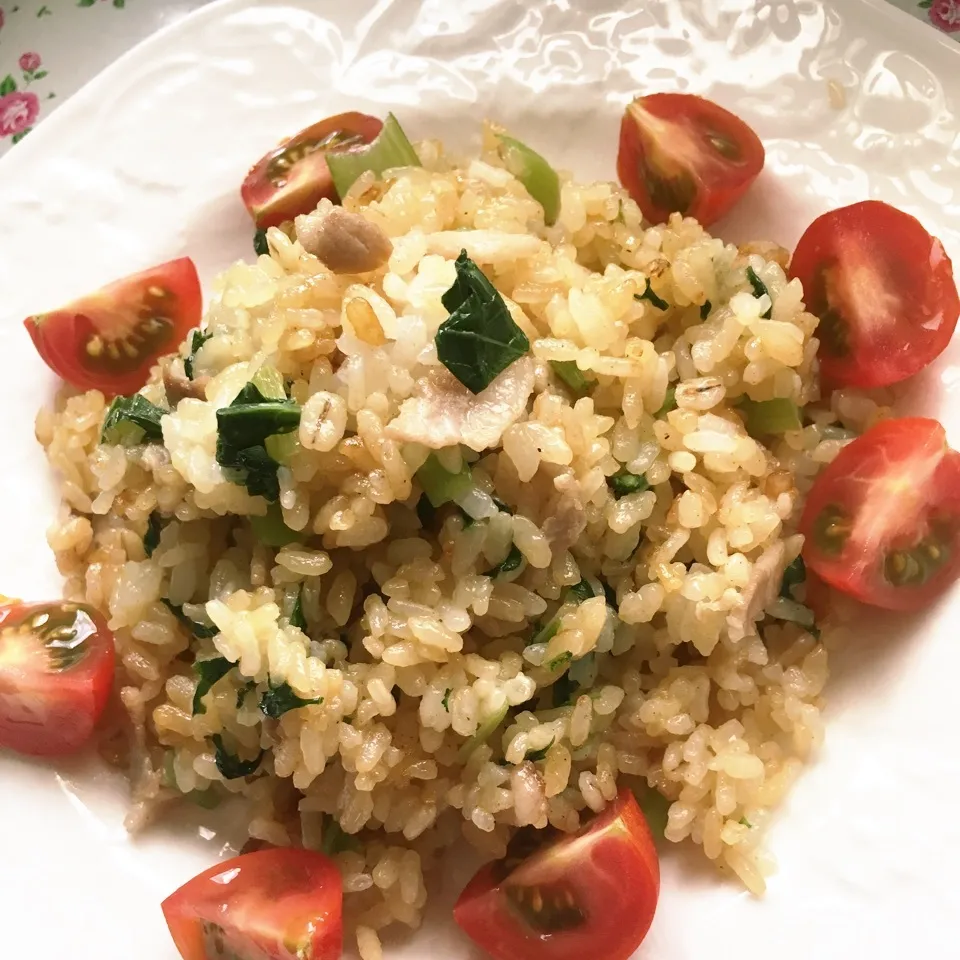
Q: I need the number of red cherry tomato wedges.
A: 8